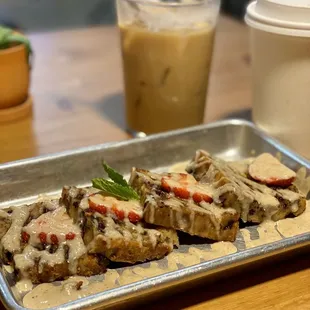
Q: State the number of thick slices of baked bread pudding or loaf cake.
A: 4